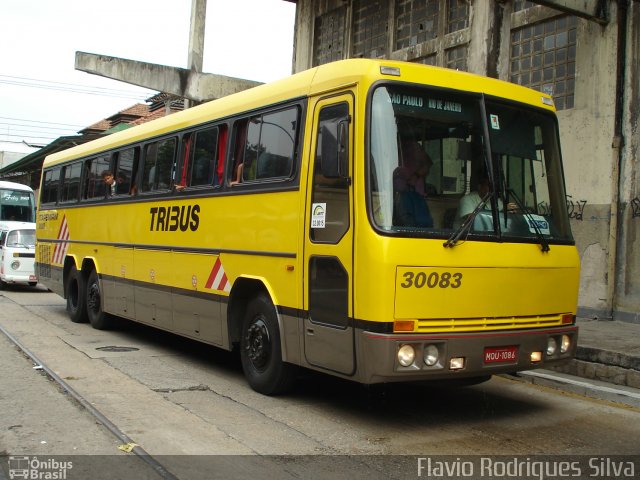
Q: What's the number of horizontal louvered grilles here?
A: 1